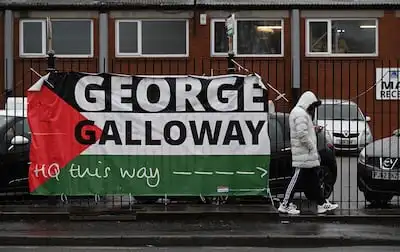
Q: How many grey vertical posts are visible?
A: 3